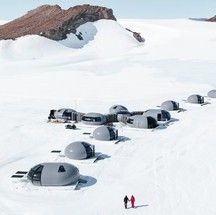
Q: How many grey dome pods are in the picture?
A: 11